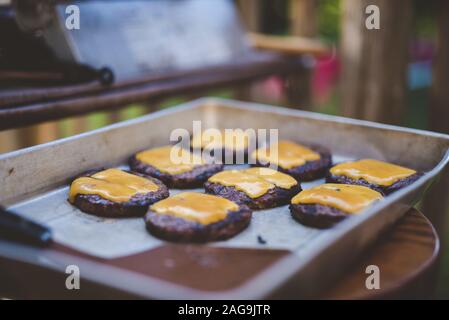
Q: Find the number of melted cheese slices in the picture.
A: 8